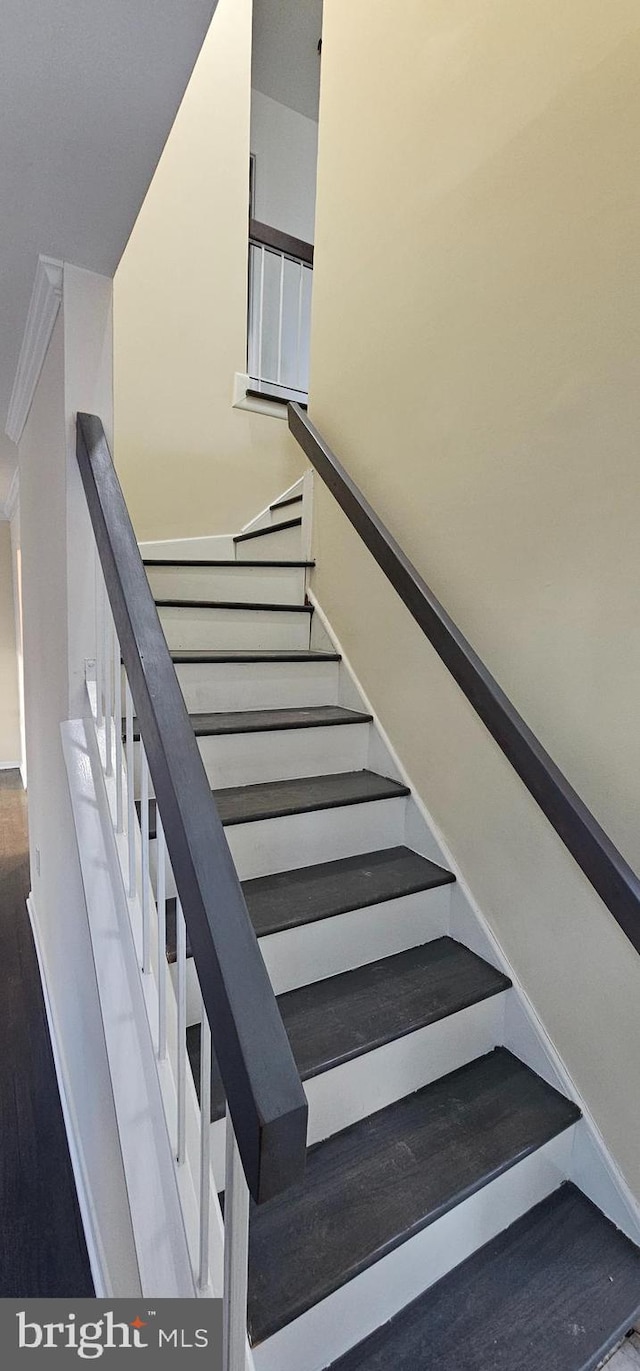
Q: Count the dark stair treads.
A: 11